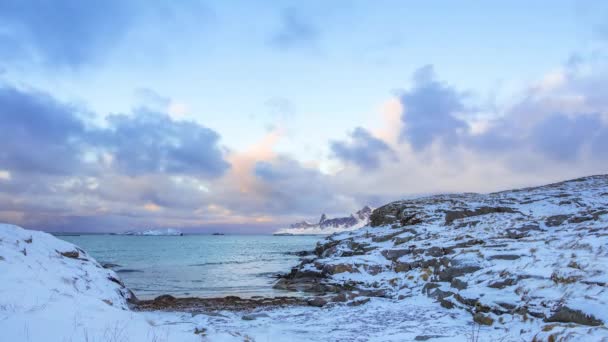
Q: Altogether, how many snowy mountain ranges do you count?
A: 1